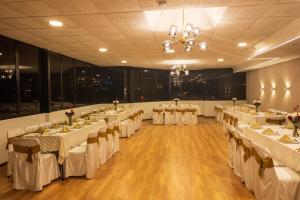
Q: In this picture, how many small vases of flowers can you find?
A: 6